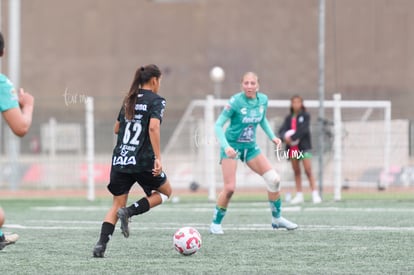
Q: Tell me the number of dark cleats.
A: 2